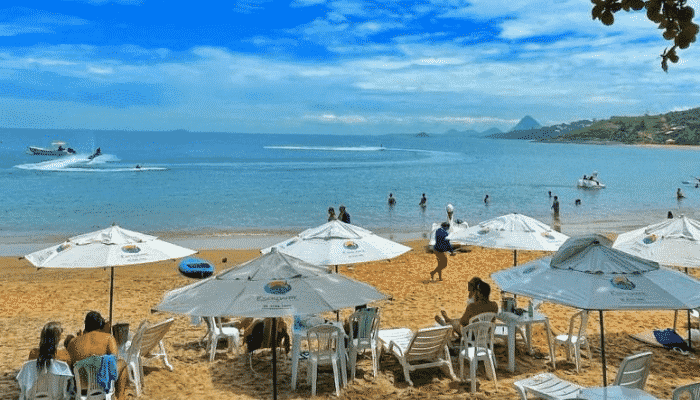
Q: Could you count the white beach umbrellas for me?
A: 6